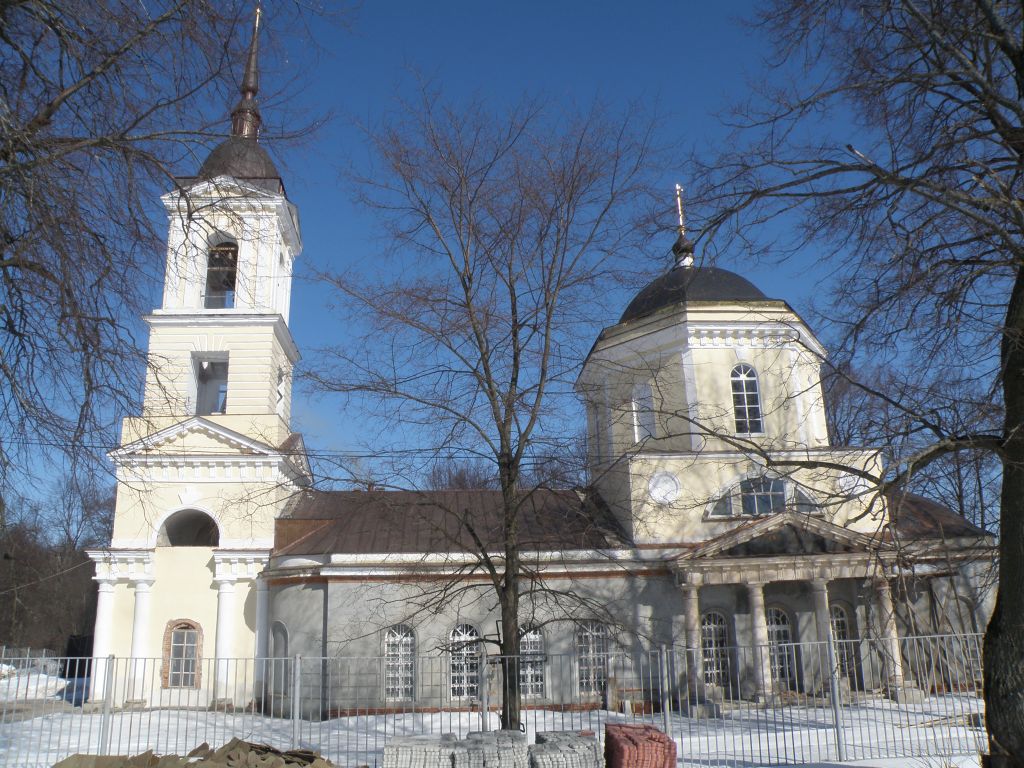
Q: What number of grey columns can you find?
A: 4